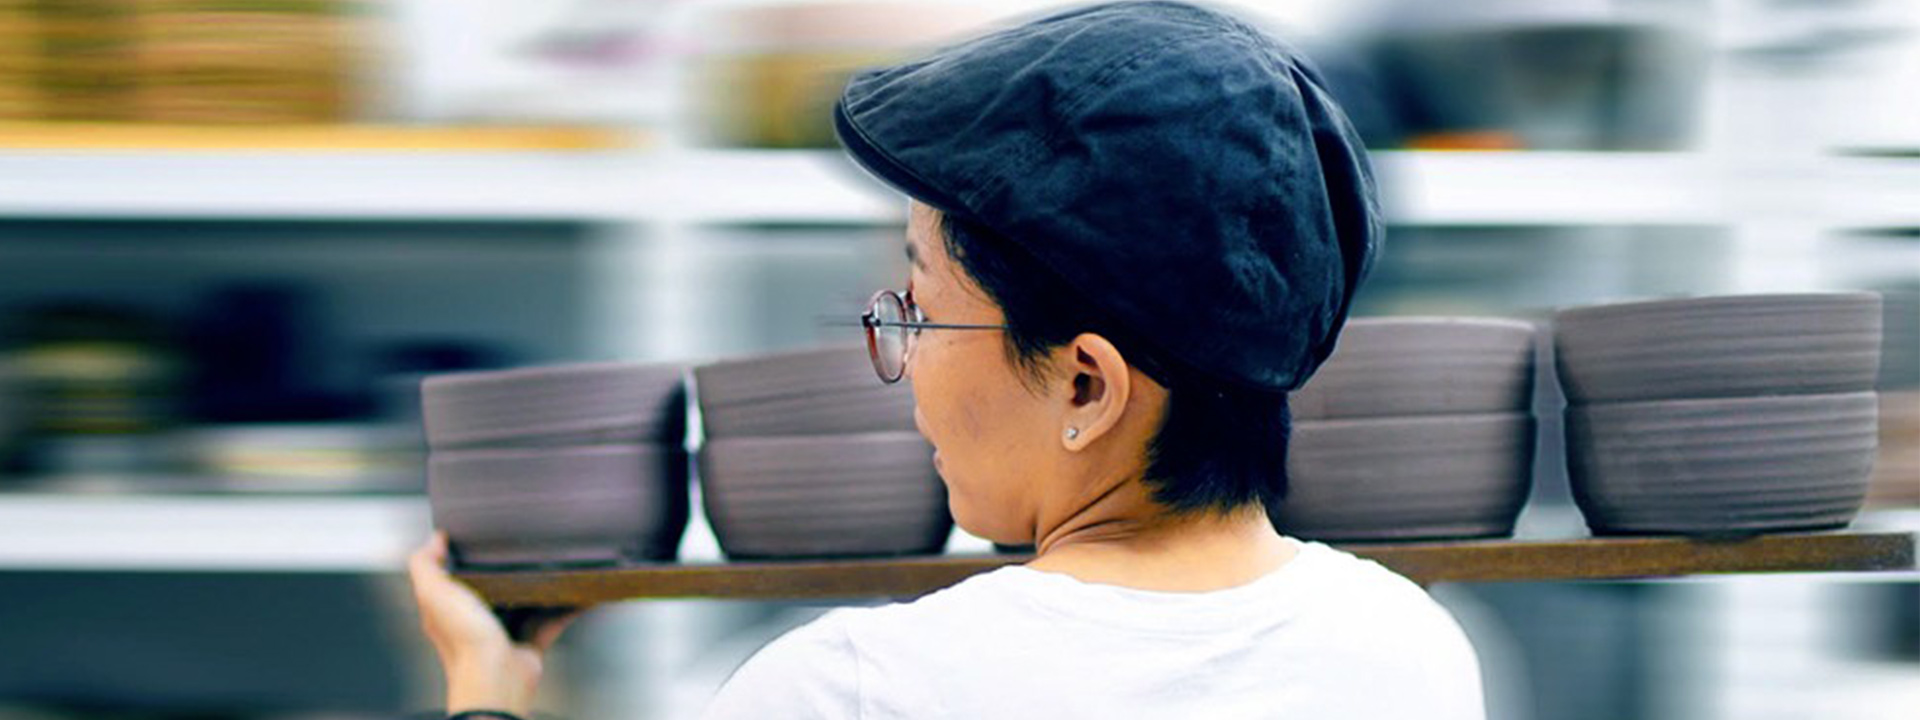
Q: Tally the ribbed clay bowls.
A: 8